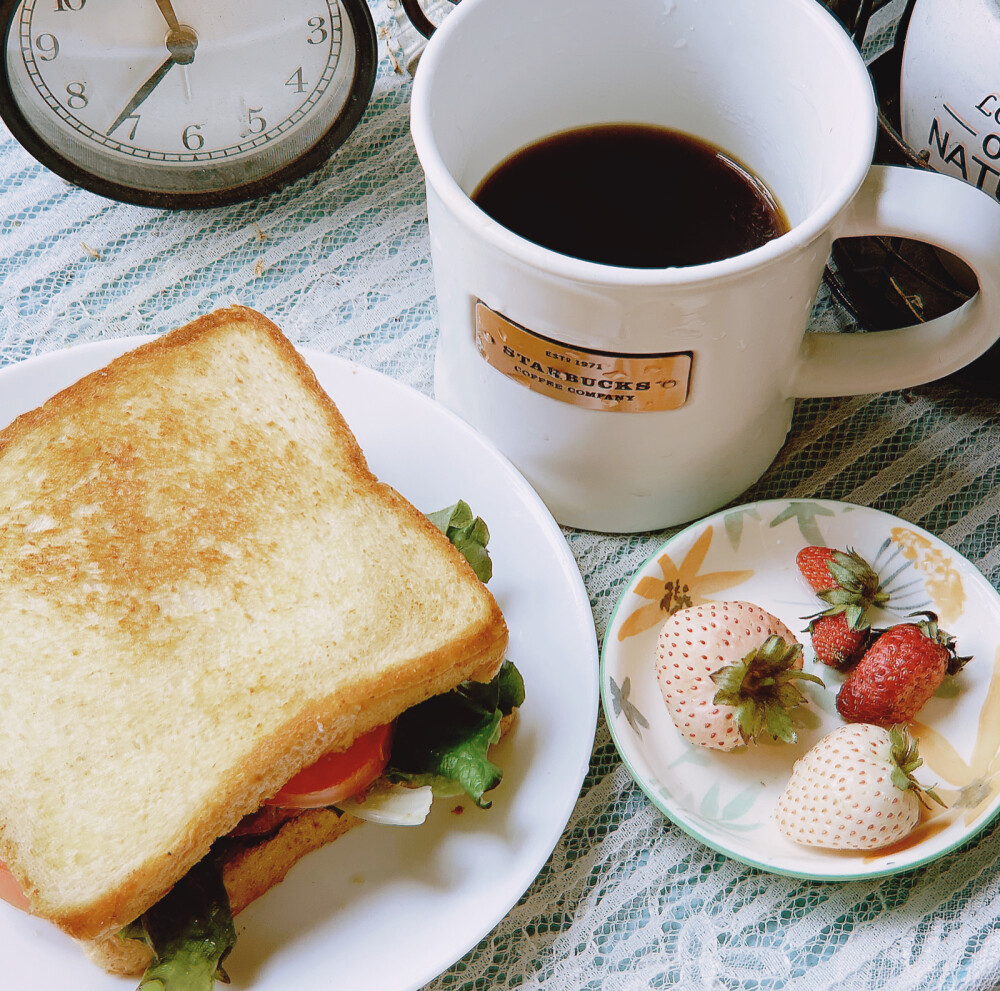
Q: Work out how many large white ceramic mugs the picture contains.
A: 1